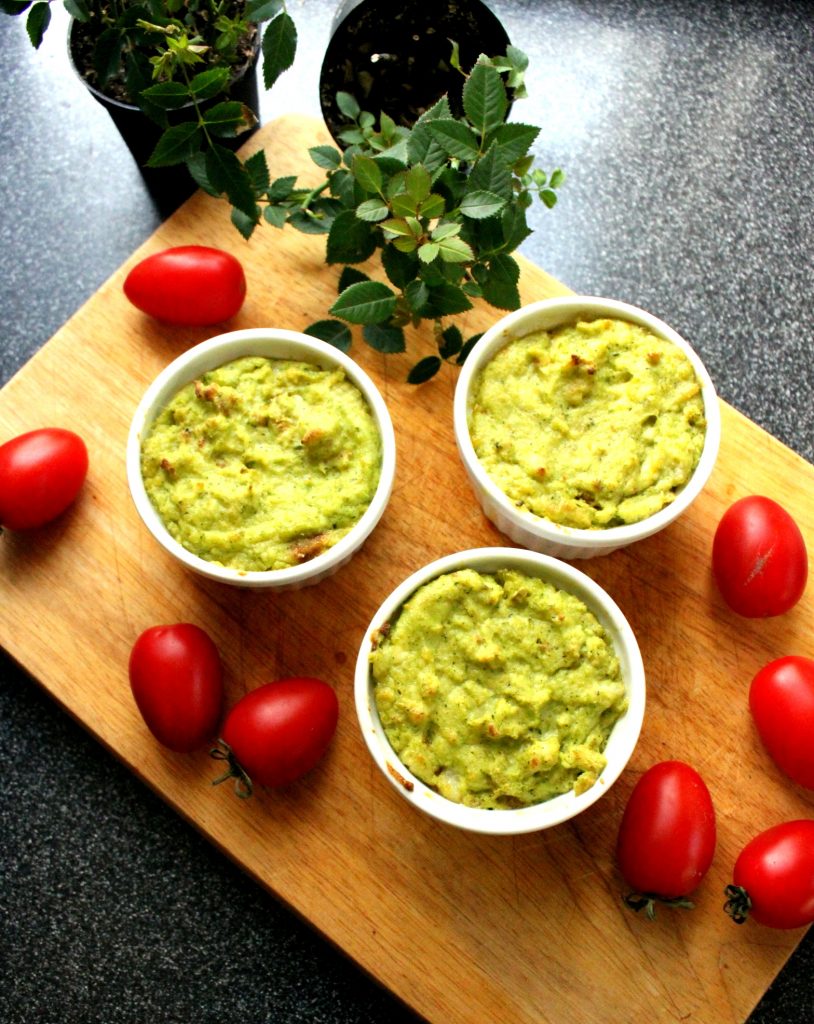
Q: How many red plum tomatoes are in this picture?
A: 8